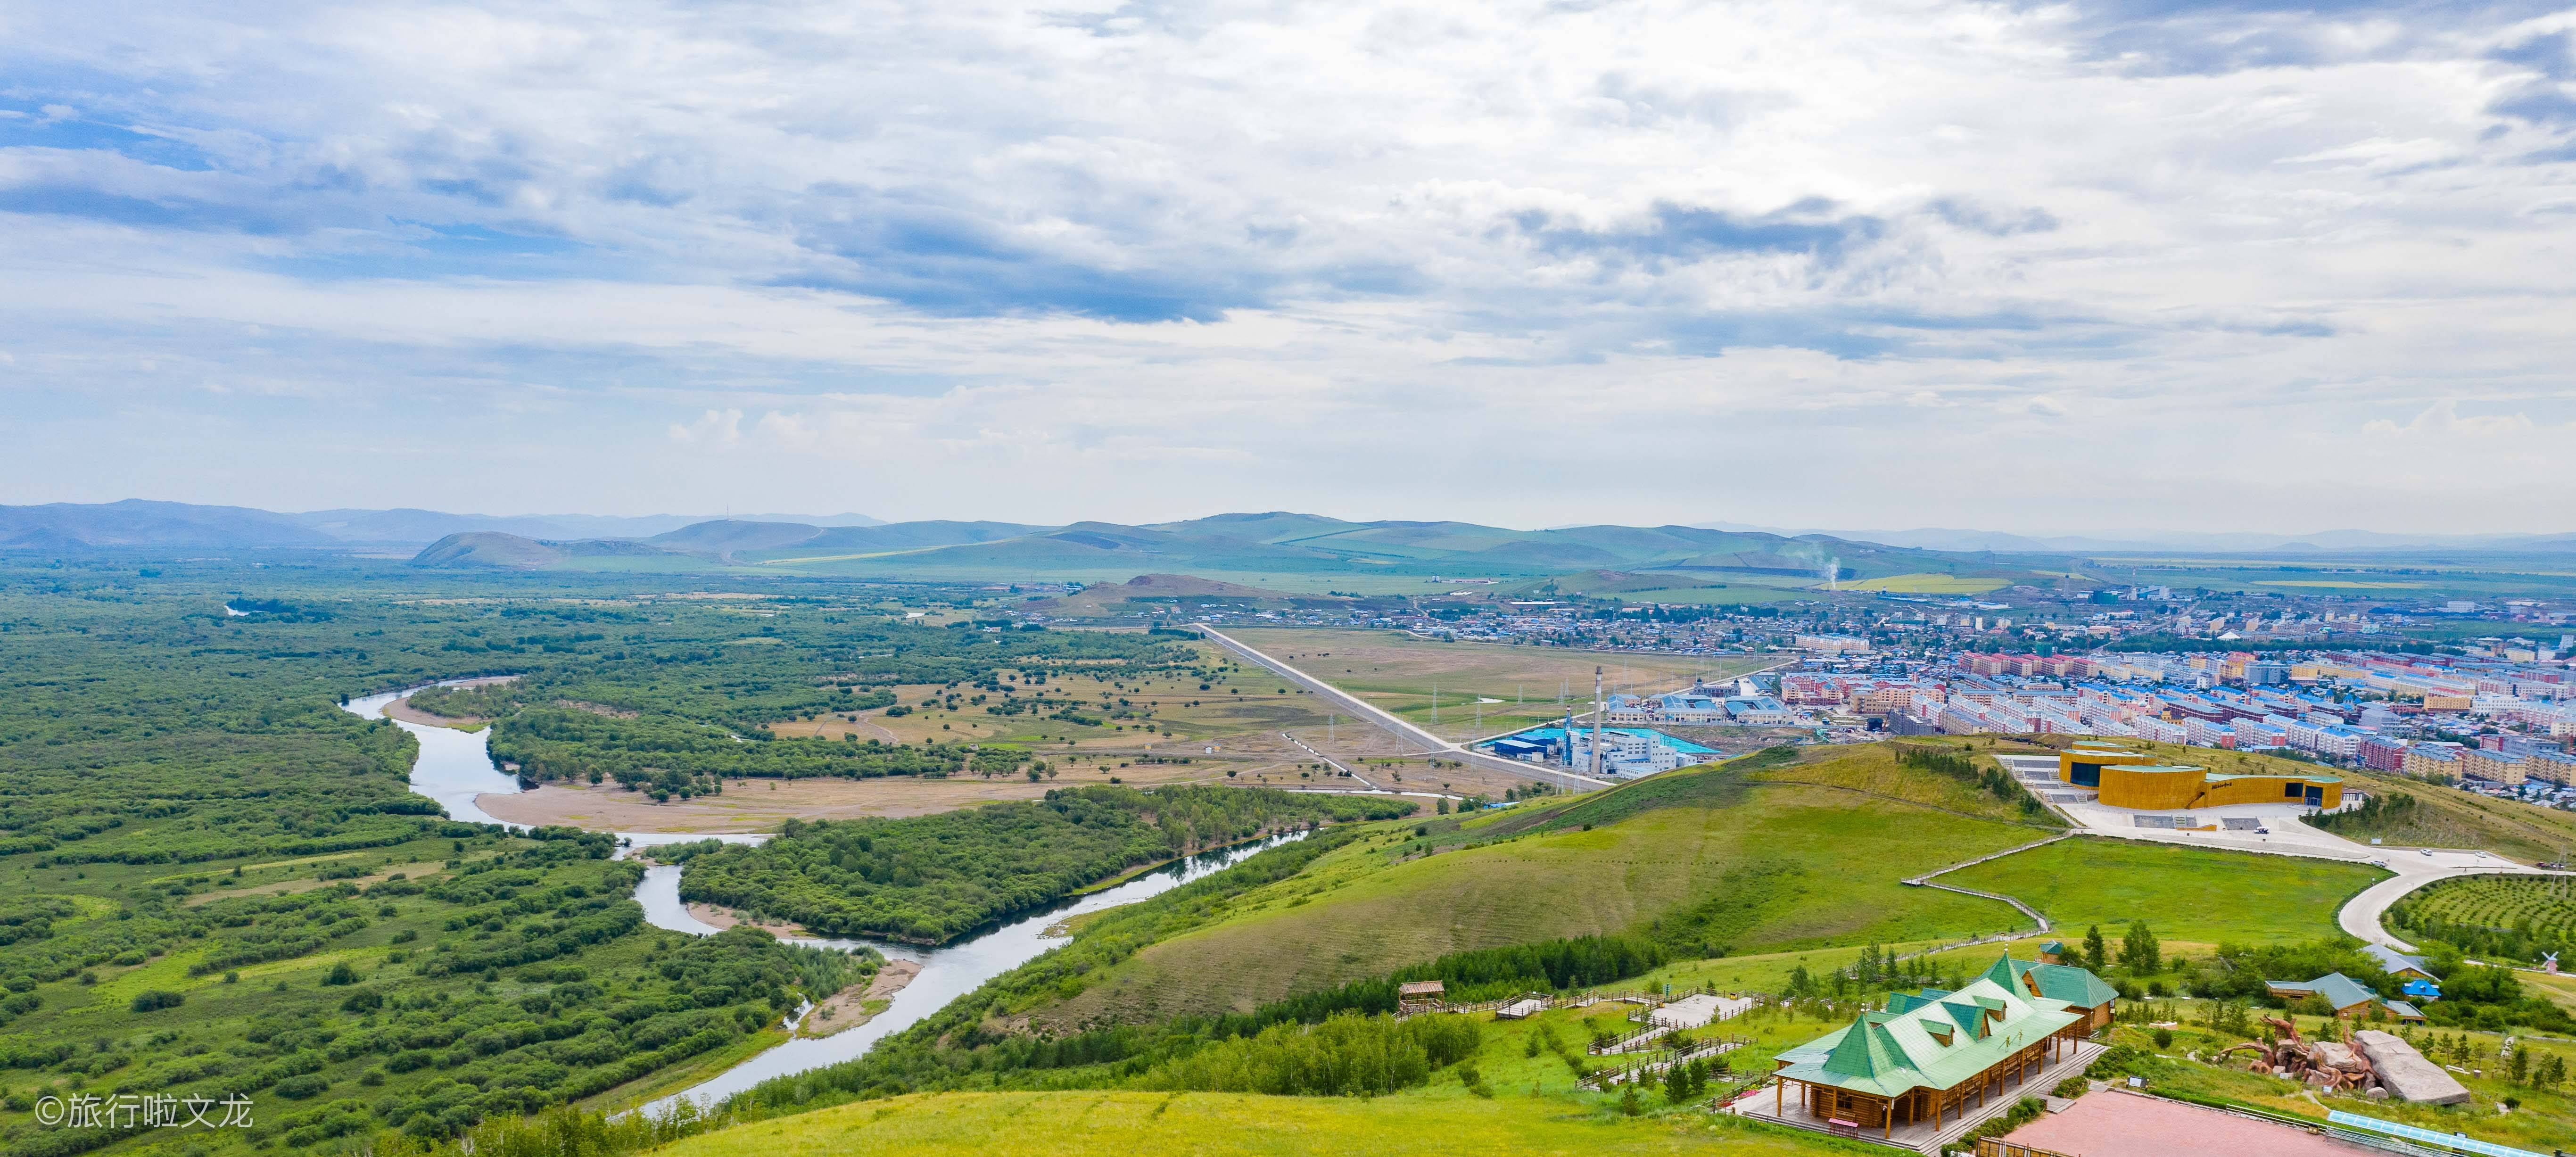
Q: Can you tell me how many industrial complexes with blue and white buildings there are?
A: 1